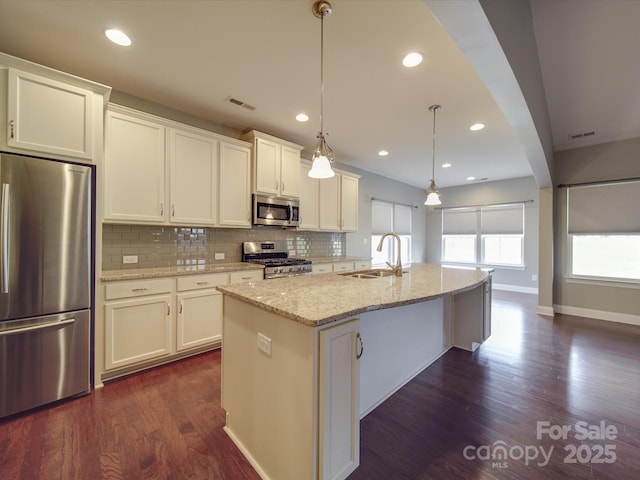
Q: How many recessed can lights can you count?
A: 7